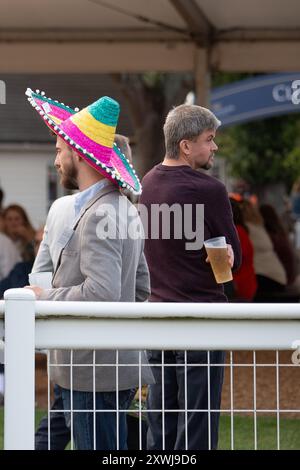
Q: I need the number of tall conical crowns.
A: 1